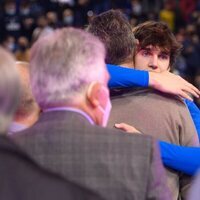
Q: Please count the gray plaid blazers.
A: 1